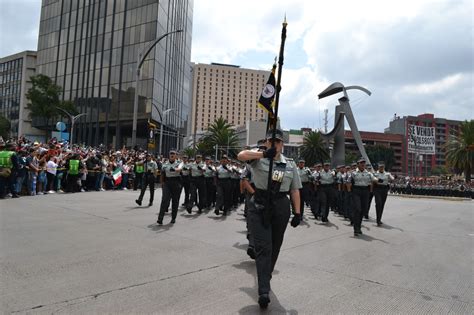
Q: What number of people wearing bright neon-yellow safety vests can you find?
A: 3